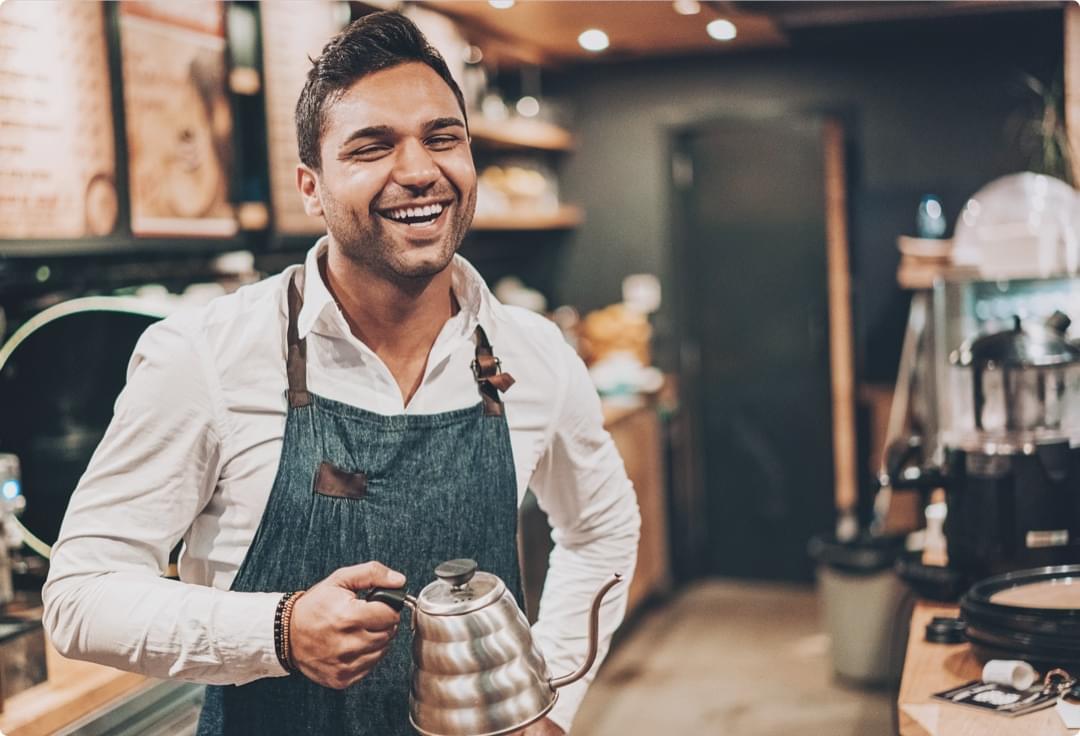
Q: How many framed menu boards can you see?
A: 3